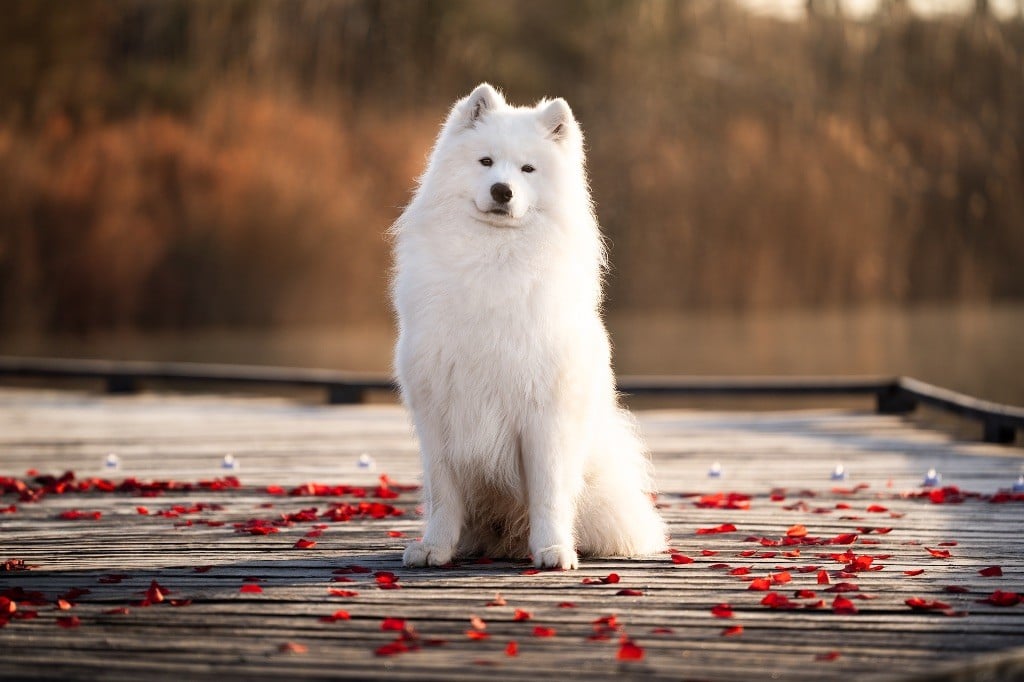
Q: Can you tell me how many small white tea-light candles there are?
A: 7